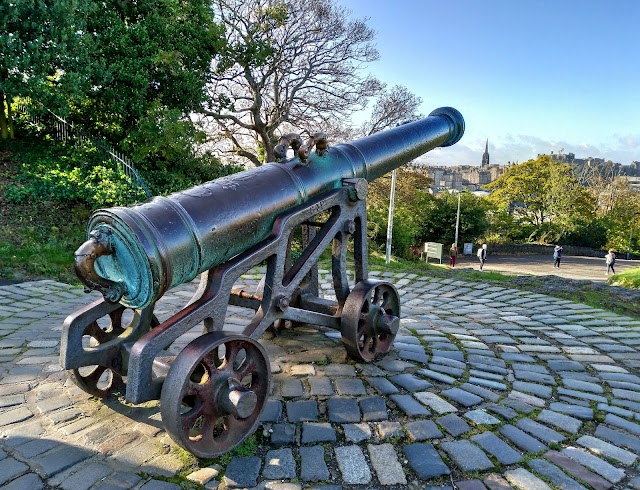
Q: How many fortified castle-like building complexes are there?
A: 1